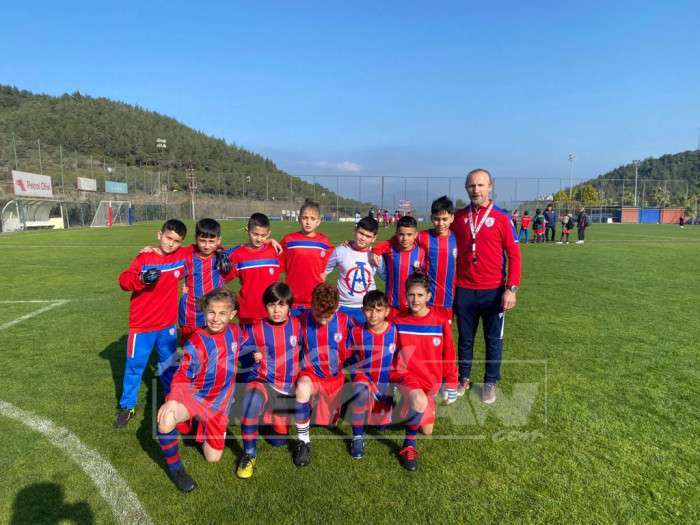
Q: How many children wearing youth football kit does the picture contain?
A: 12